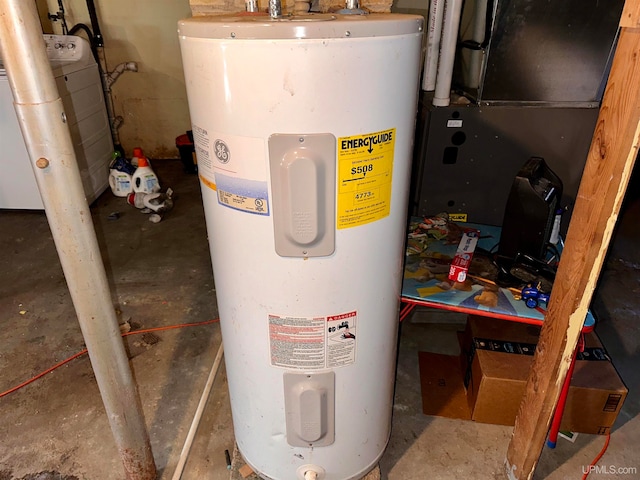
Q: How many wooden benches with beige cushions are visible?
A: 0